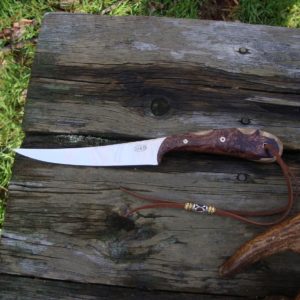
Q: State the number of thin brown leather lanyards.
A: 1